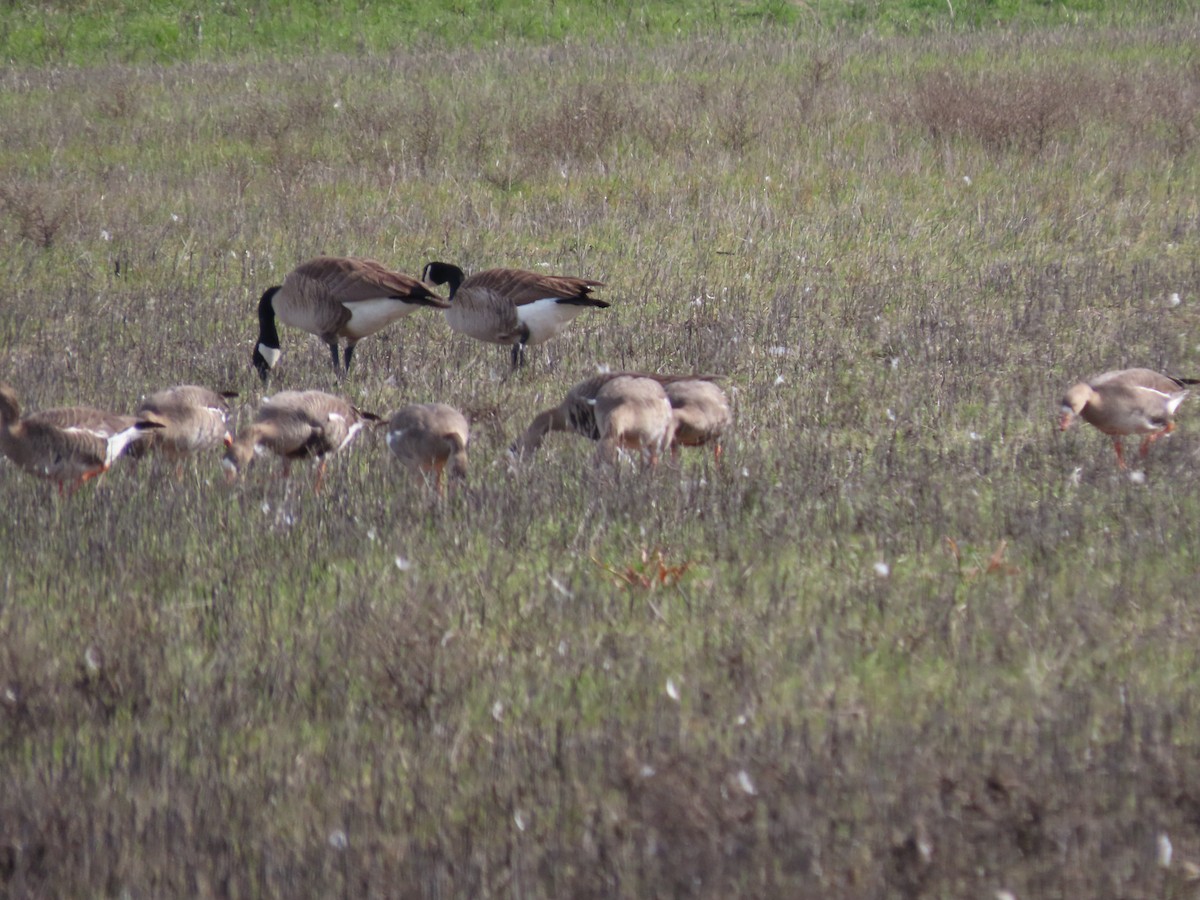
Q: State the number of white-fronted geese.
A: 8